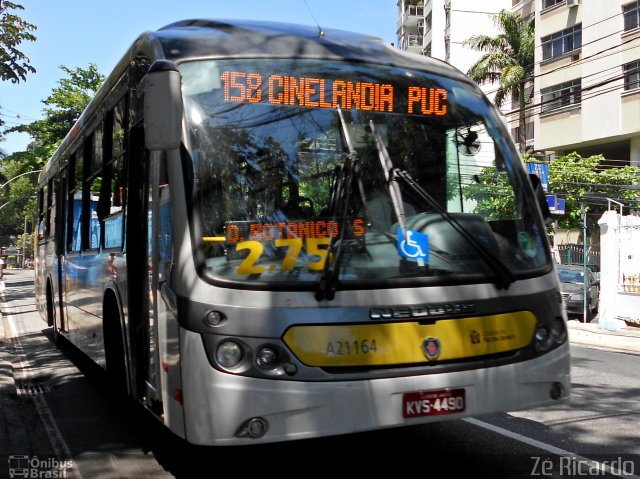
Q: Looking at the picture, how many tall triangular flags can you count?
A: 0